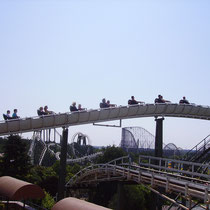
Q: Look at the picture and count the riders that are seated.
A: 12